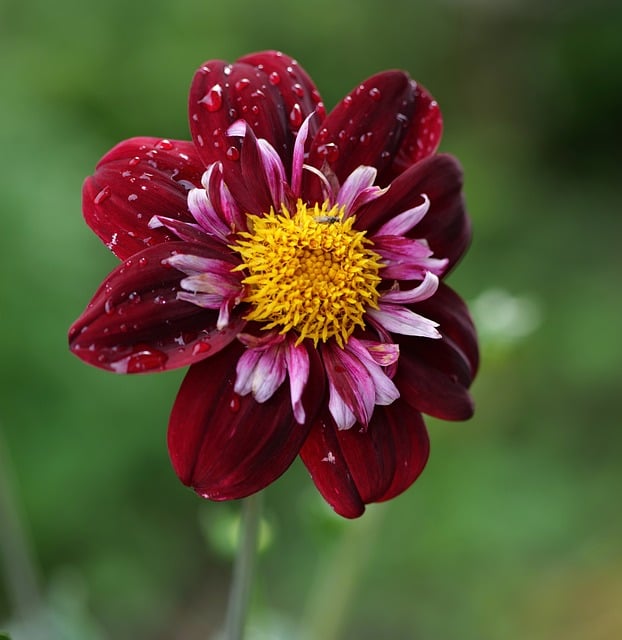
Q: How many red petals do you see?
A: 8